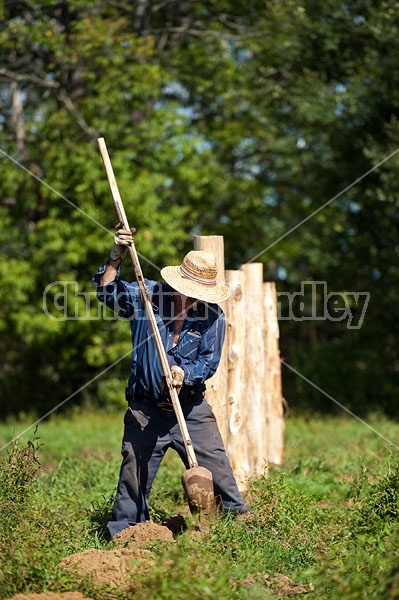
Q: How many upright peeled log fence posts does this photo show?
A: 4